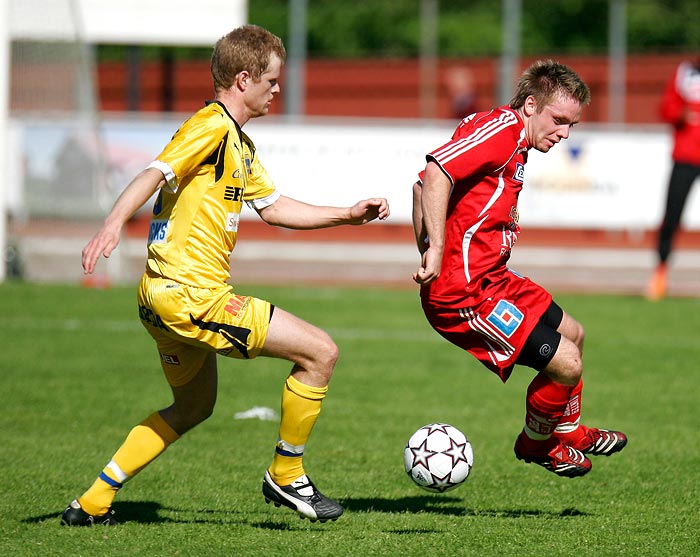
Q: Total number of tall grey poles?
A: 4